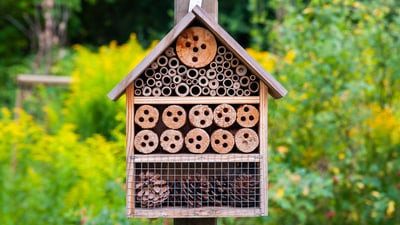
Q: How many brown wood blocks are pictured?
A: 11